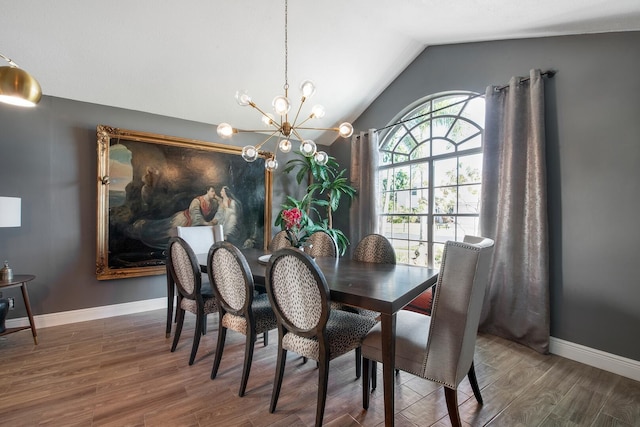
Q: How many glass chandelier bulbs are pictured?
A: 12